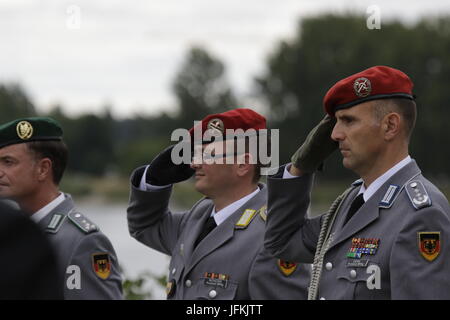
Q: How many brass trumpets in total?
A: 0